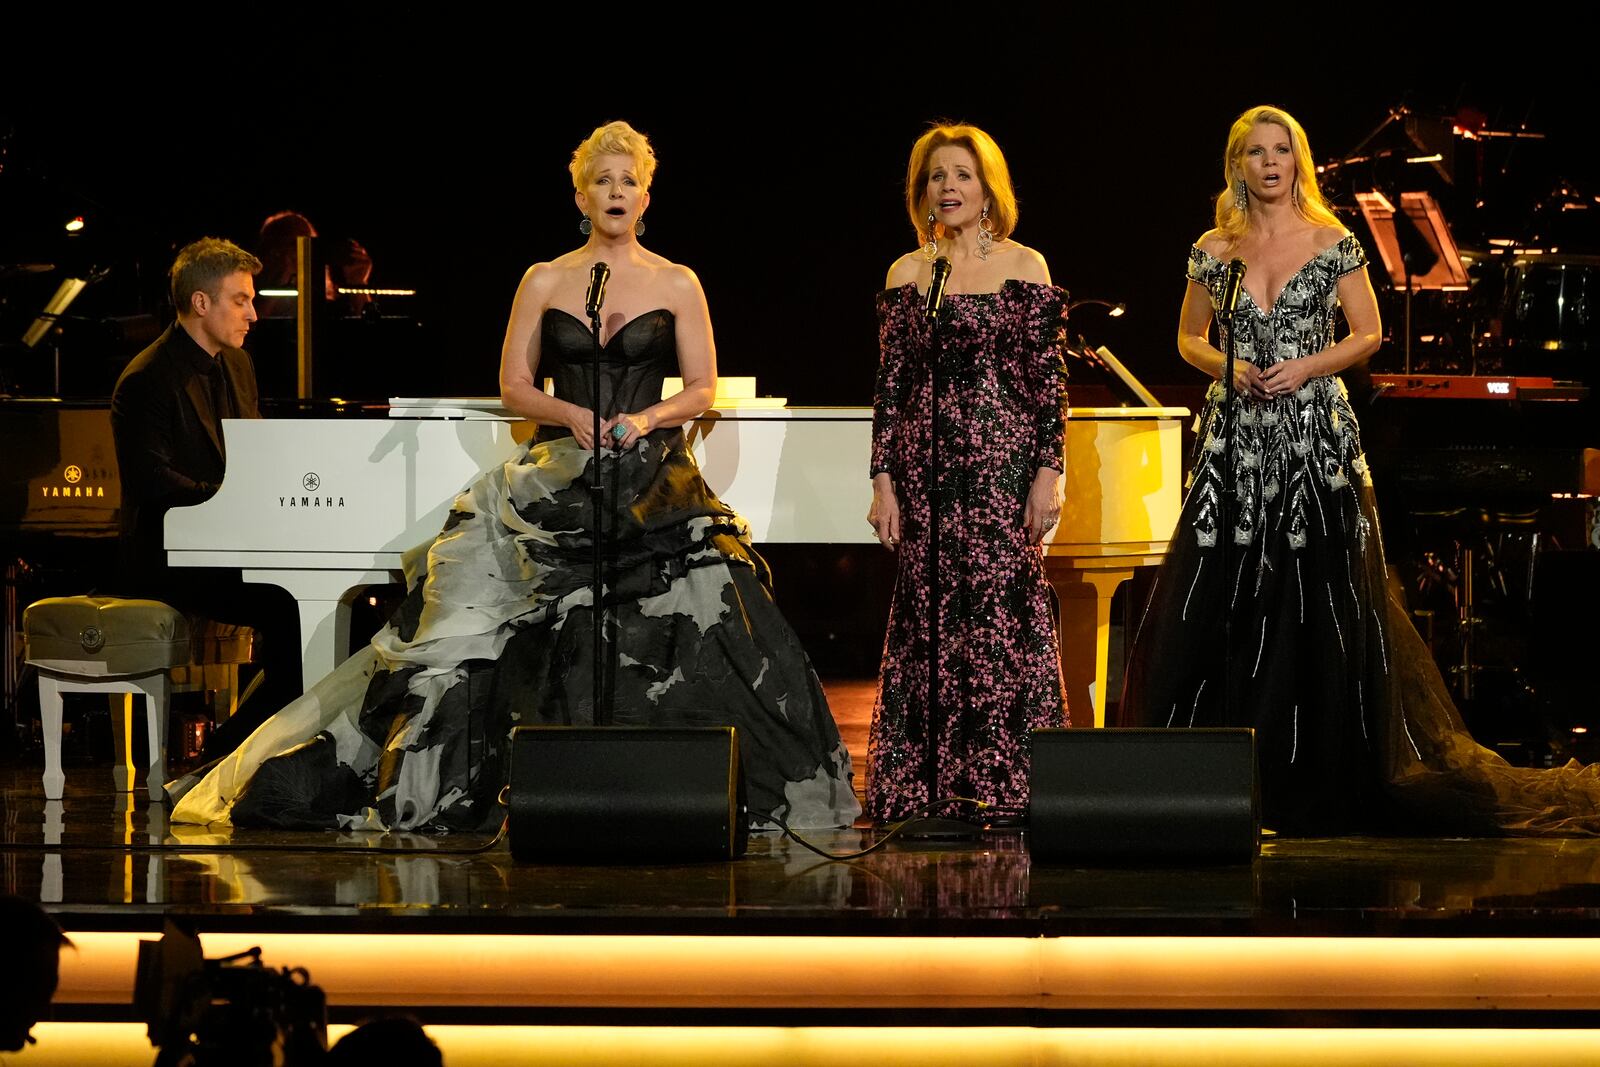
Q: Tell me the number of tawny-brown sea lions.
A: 0